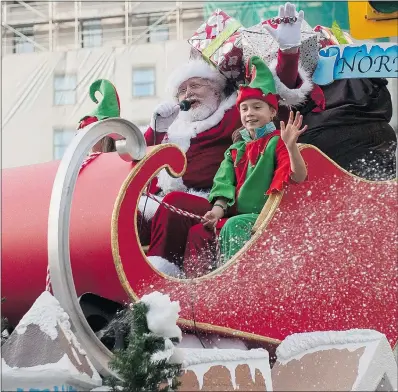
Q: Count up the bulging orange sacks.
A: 0